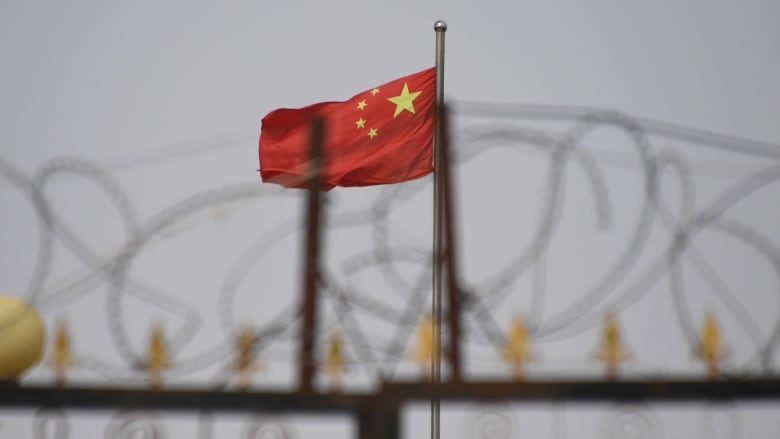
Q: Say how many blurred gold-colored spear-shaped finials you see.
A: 8